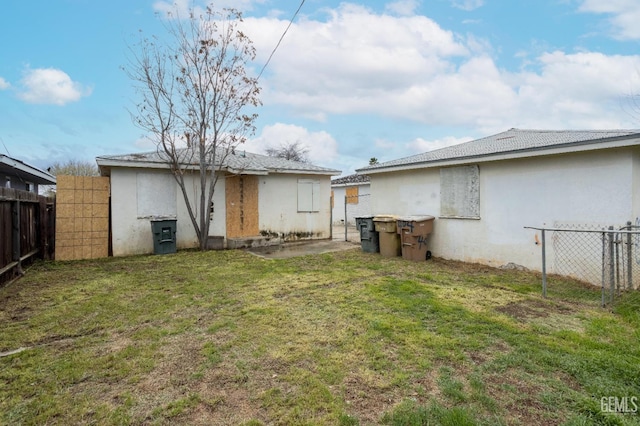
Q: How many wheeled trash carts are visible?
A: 4